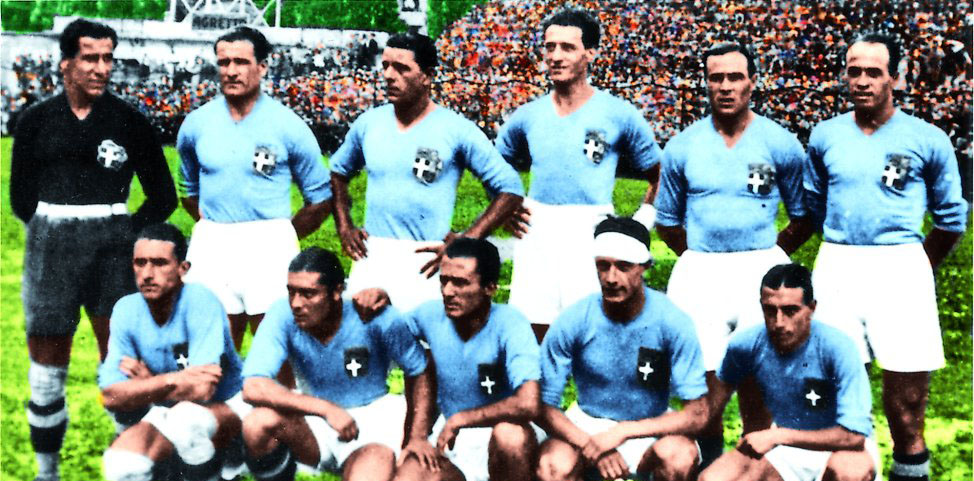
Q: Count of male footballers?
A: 11